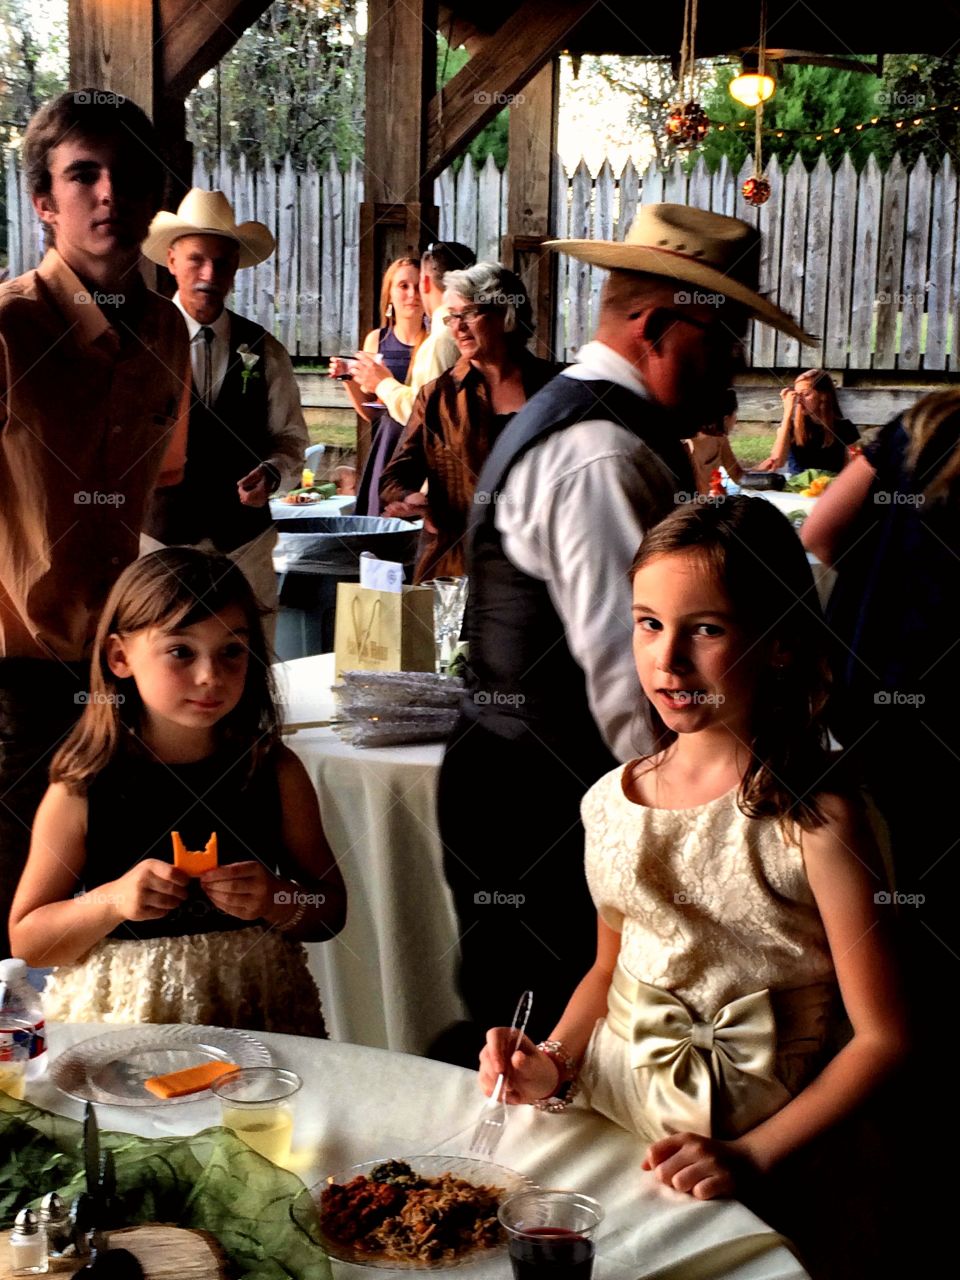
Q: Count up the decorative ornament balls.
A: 2